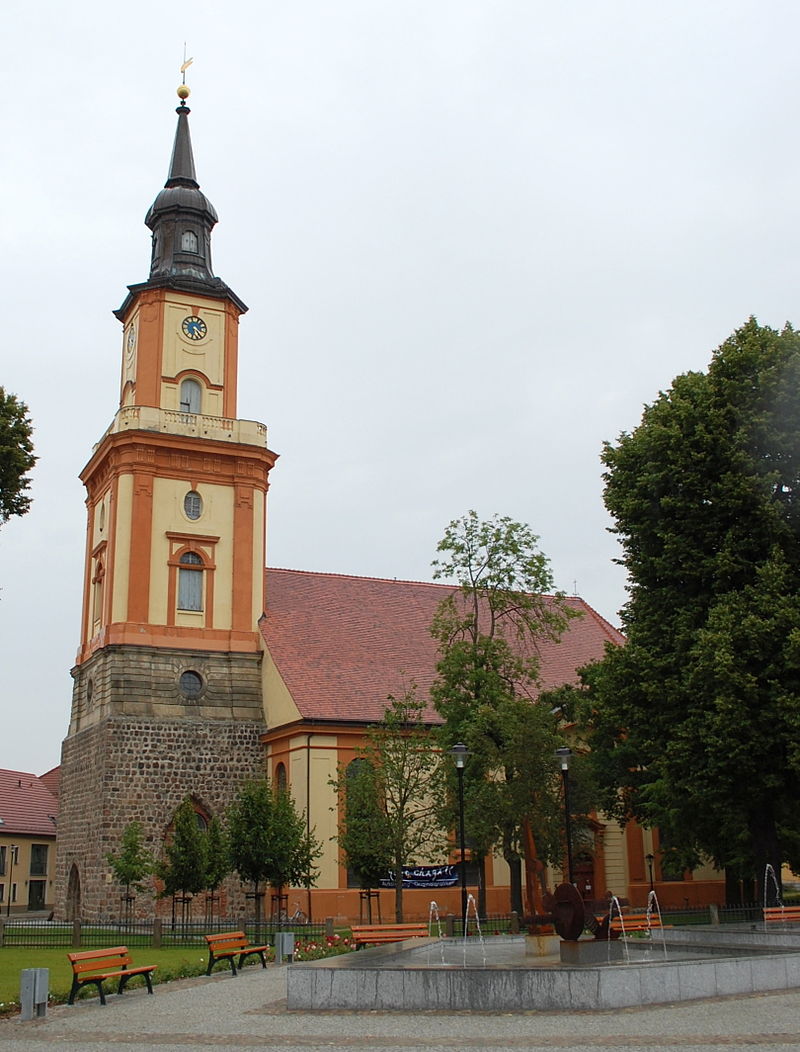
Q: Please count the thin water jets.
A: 5